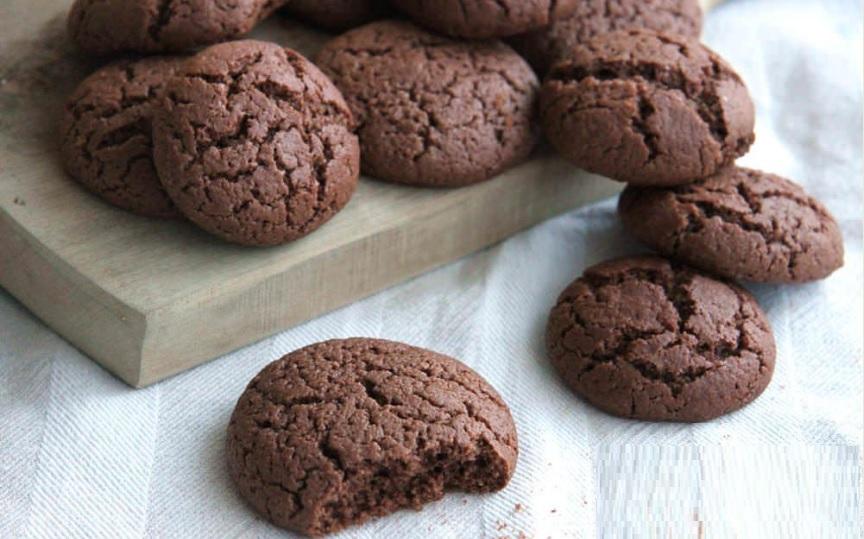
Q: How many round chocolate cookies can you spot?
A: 11